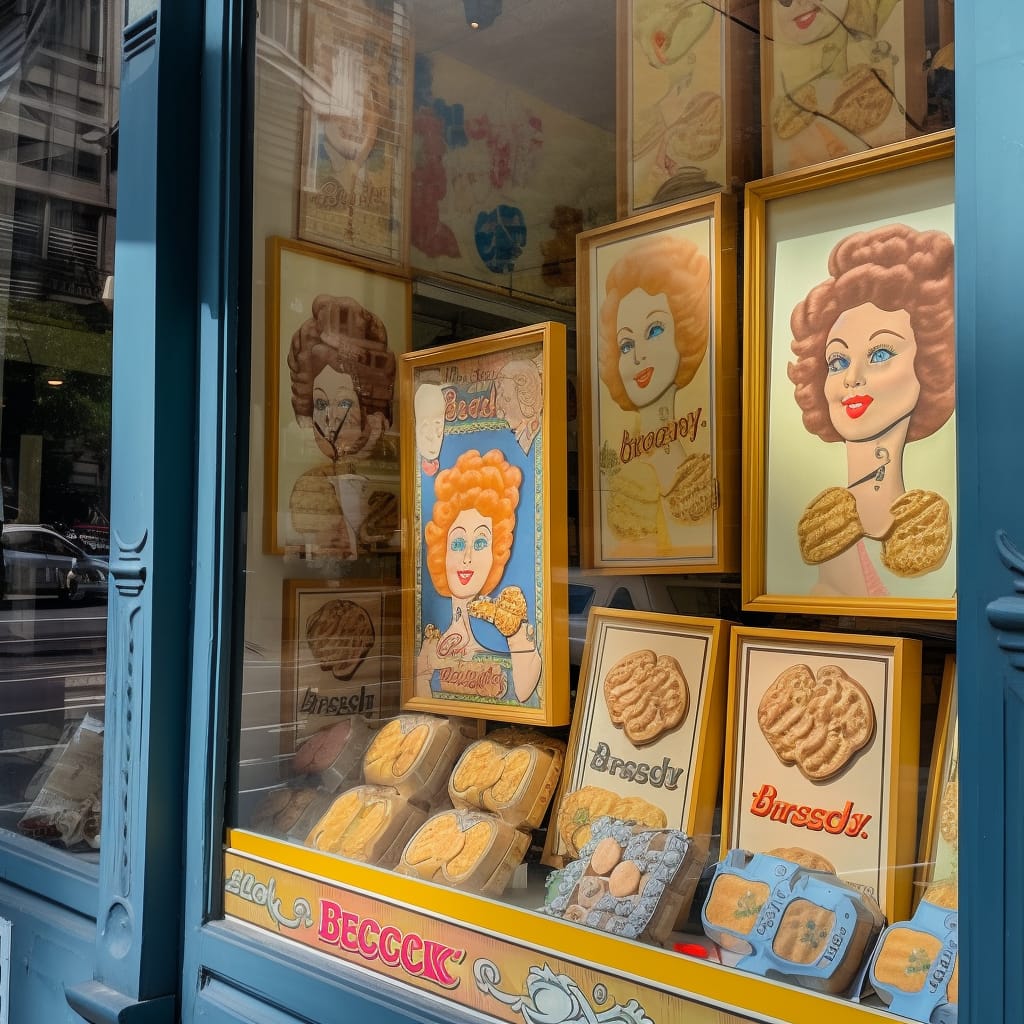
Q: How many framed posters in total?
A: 11